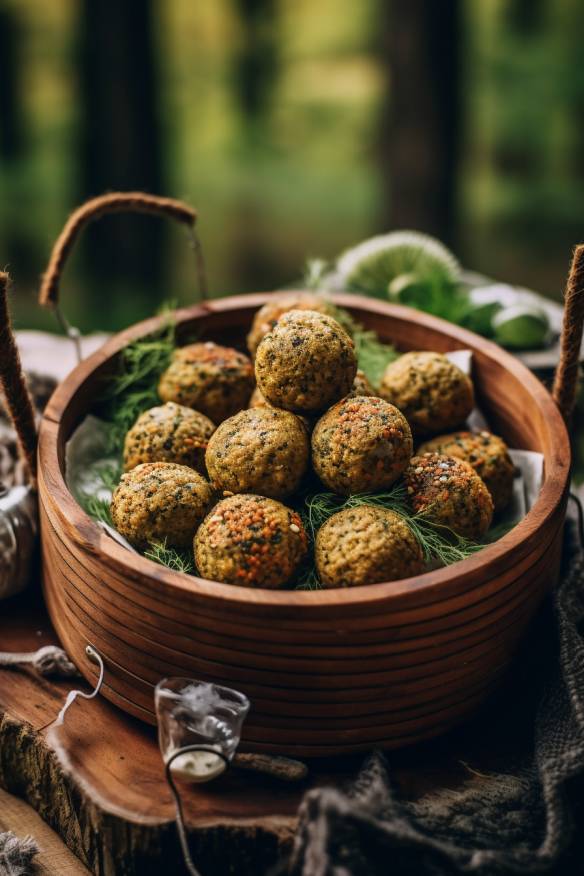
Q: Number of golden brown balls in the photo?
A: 14